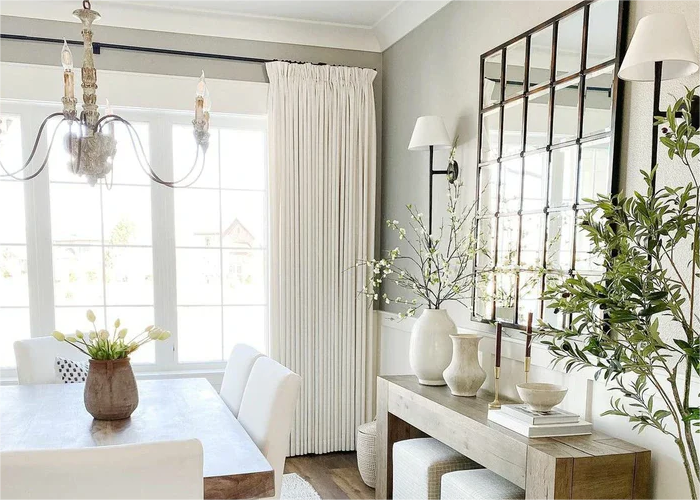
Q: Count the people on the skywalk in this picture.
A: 0